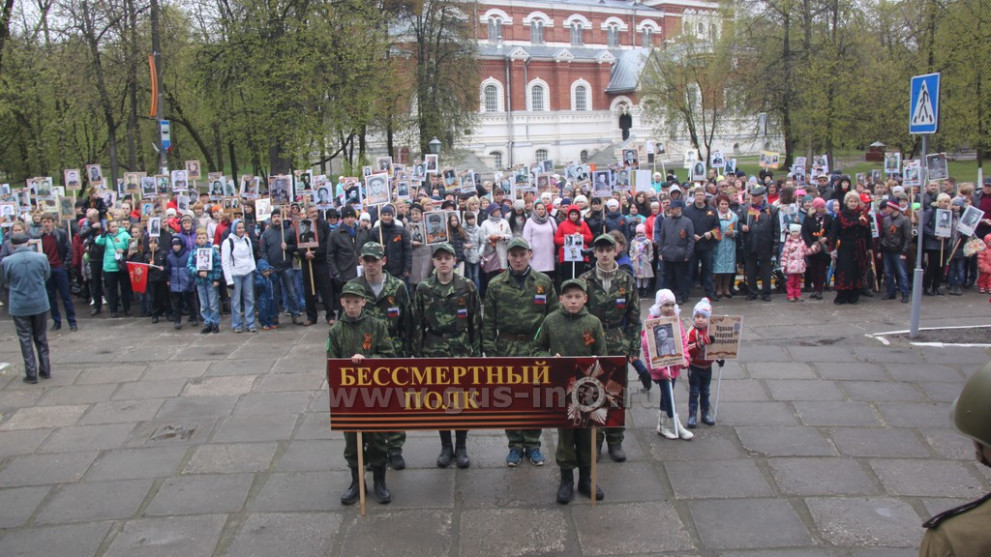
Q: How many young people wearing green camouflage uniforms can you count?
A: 6